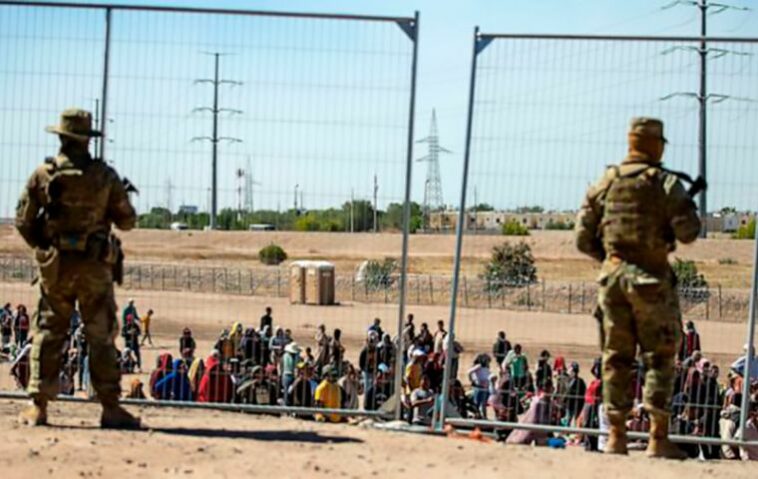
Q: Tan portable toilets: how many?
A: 2